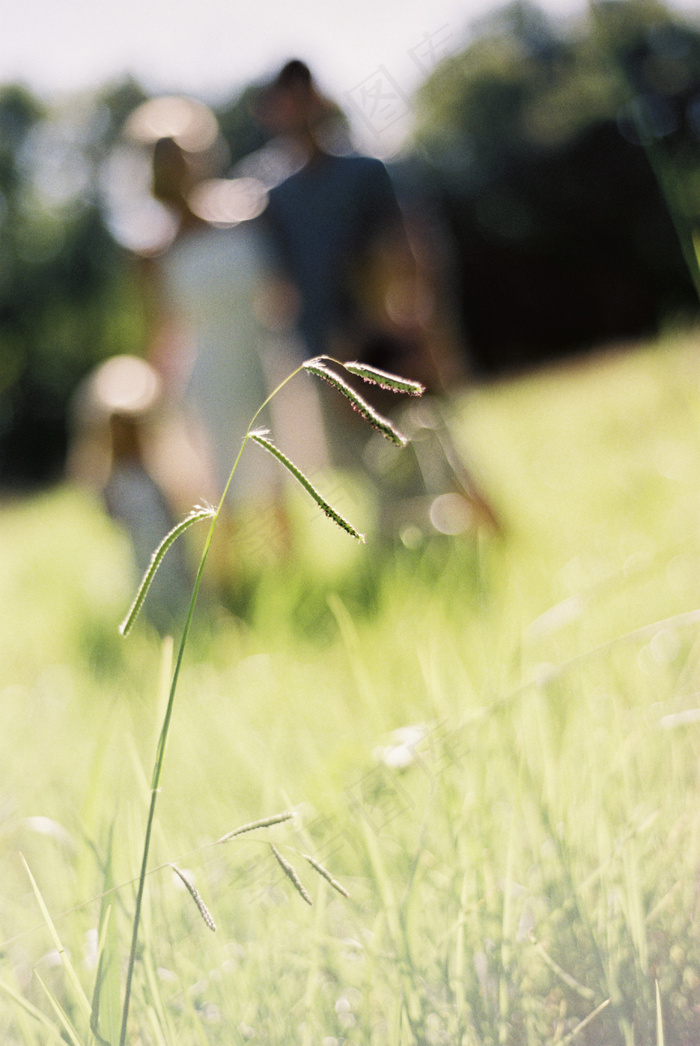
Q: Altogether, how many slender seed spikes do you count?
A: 8